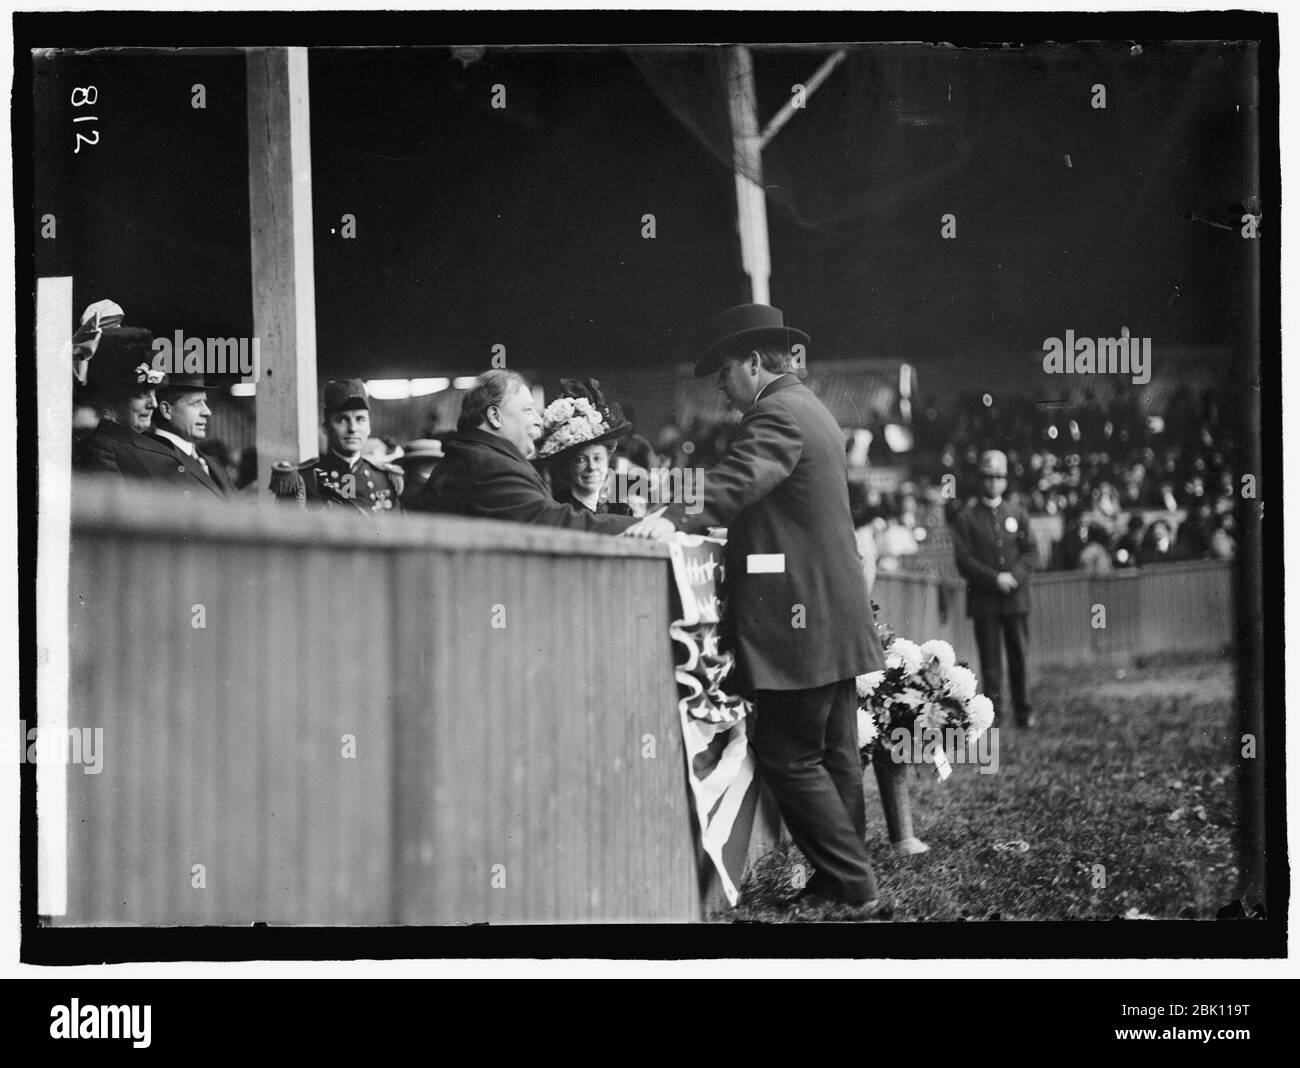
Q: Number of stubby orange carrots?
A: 0